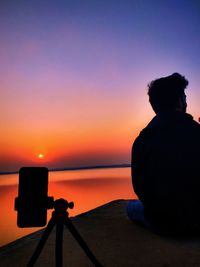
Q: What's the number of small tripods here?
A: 1